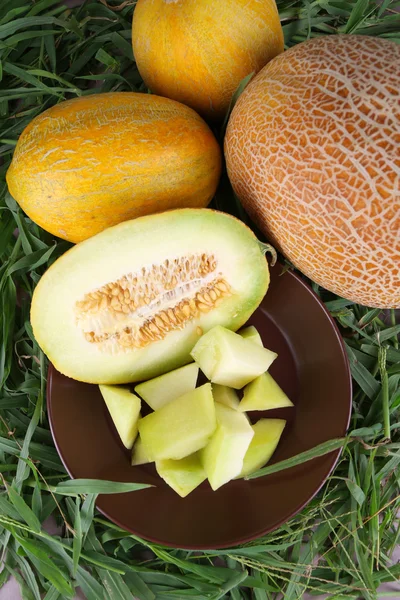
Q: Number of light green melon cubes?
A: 11